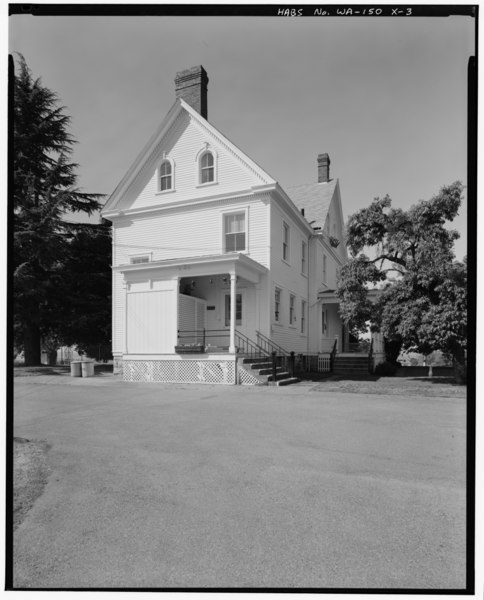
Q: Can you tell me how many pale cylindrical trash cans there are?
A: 2